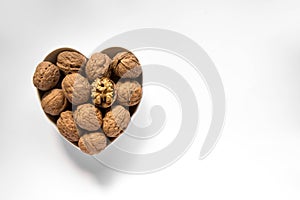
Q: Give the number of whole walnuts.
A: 11